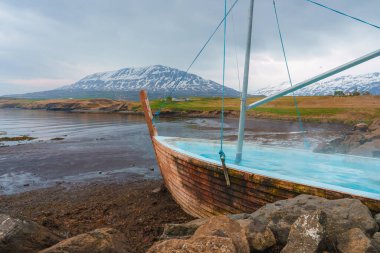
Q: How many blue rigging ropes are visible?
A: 4